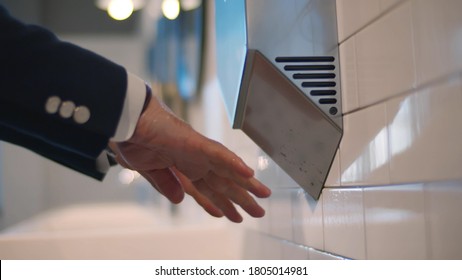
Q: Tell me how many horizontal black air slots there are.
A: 6